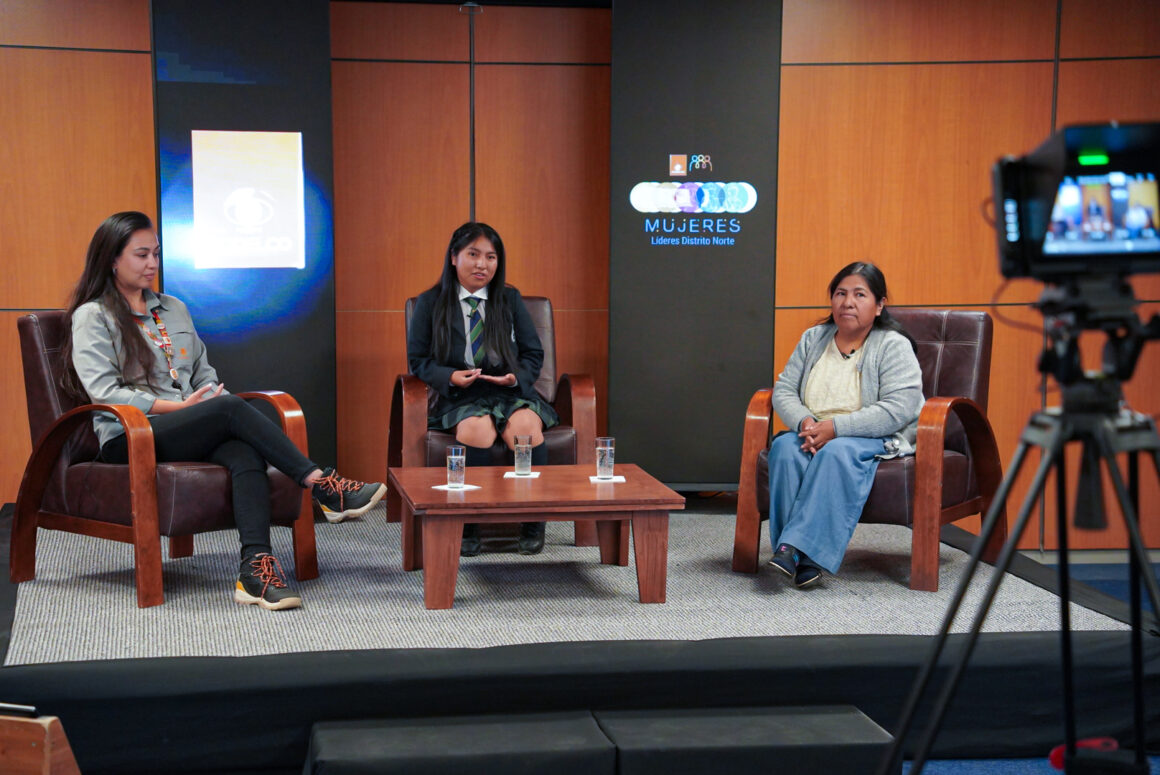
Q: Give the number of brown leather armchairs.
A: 3